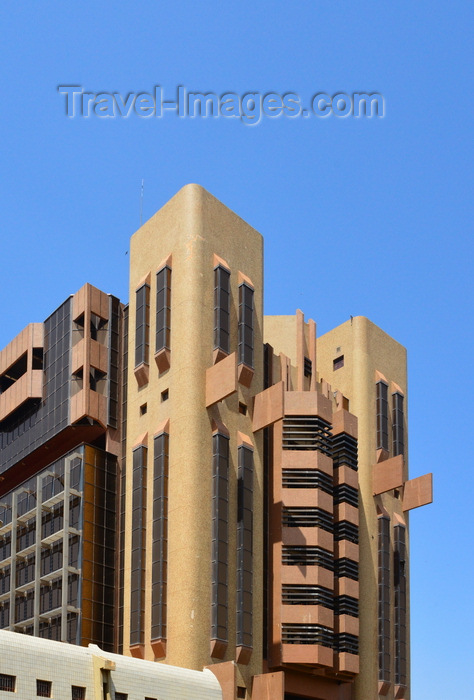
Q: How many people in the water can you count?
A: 0